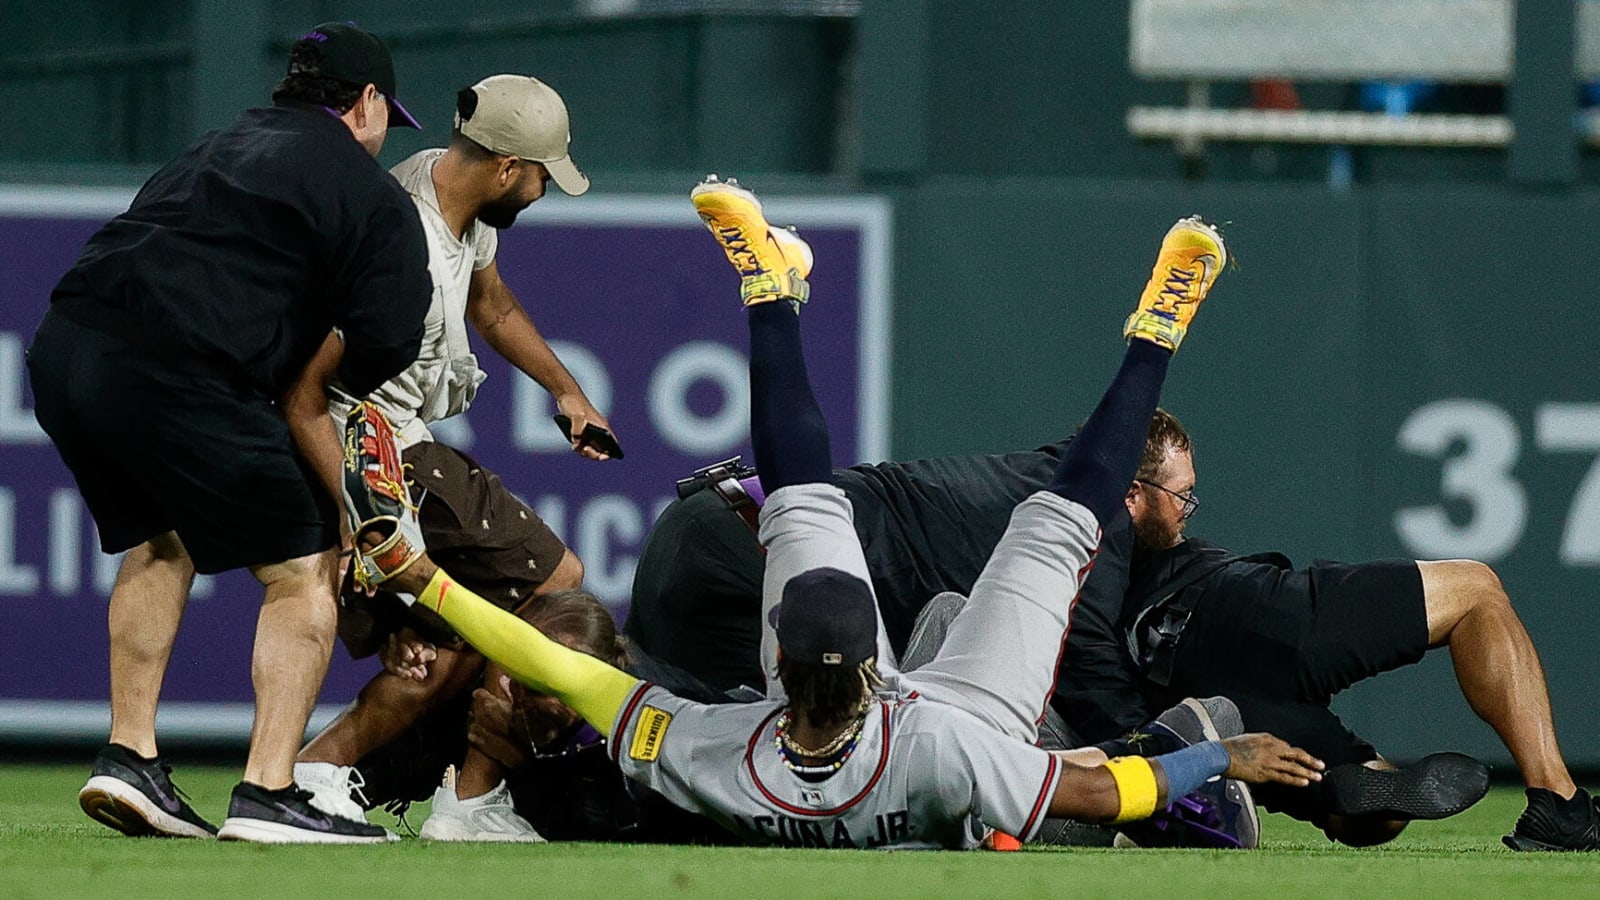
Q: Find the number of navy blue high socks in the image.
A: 2